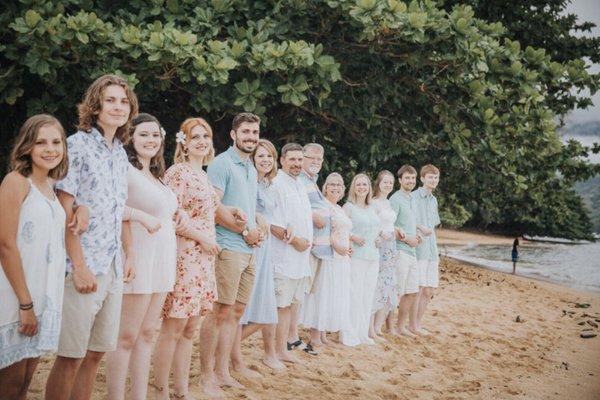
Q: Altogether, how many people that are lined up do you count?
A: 13